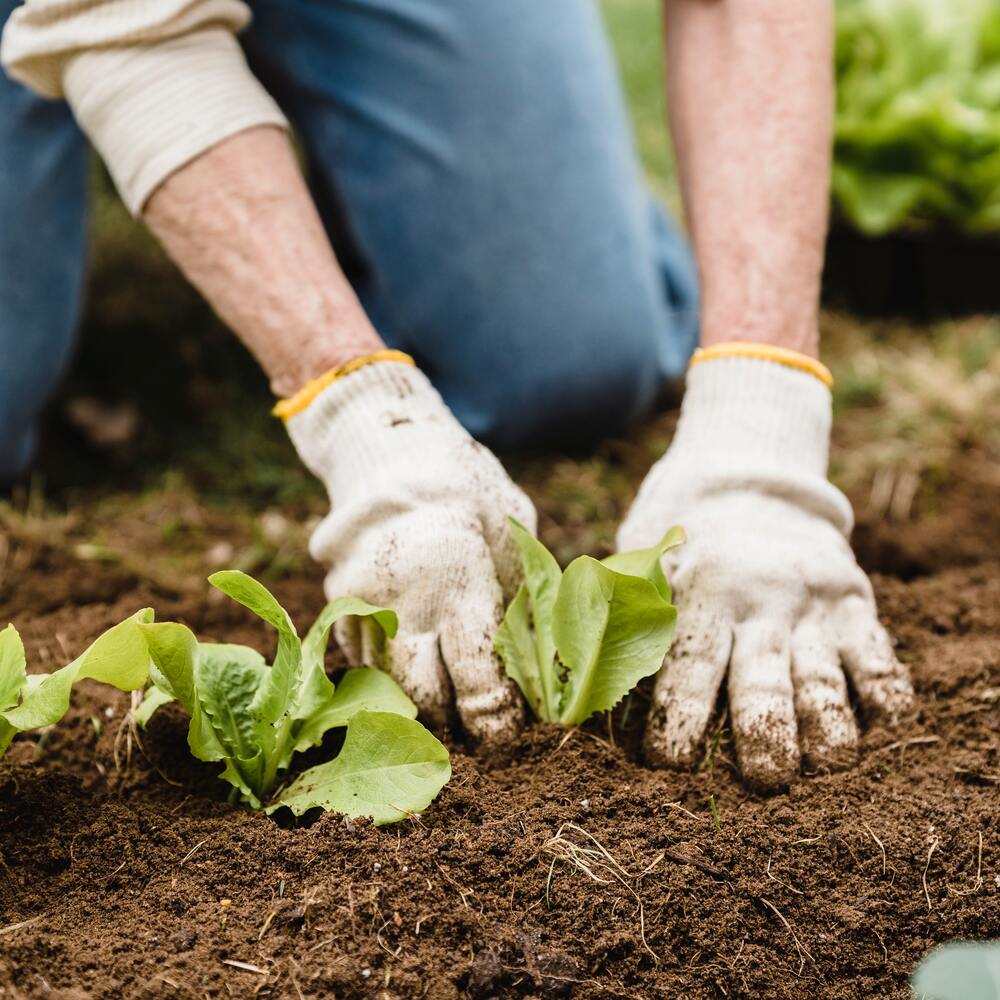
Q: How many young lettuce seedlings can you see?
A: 3